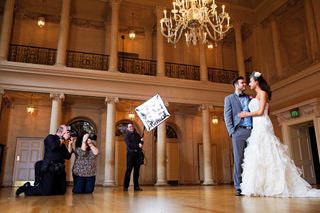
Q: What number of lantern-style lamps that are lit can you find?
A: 6